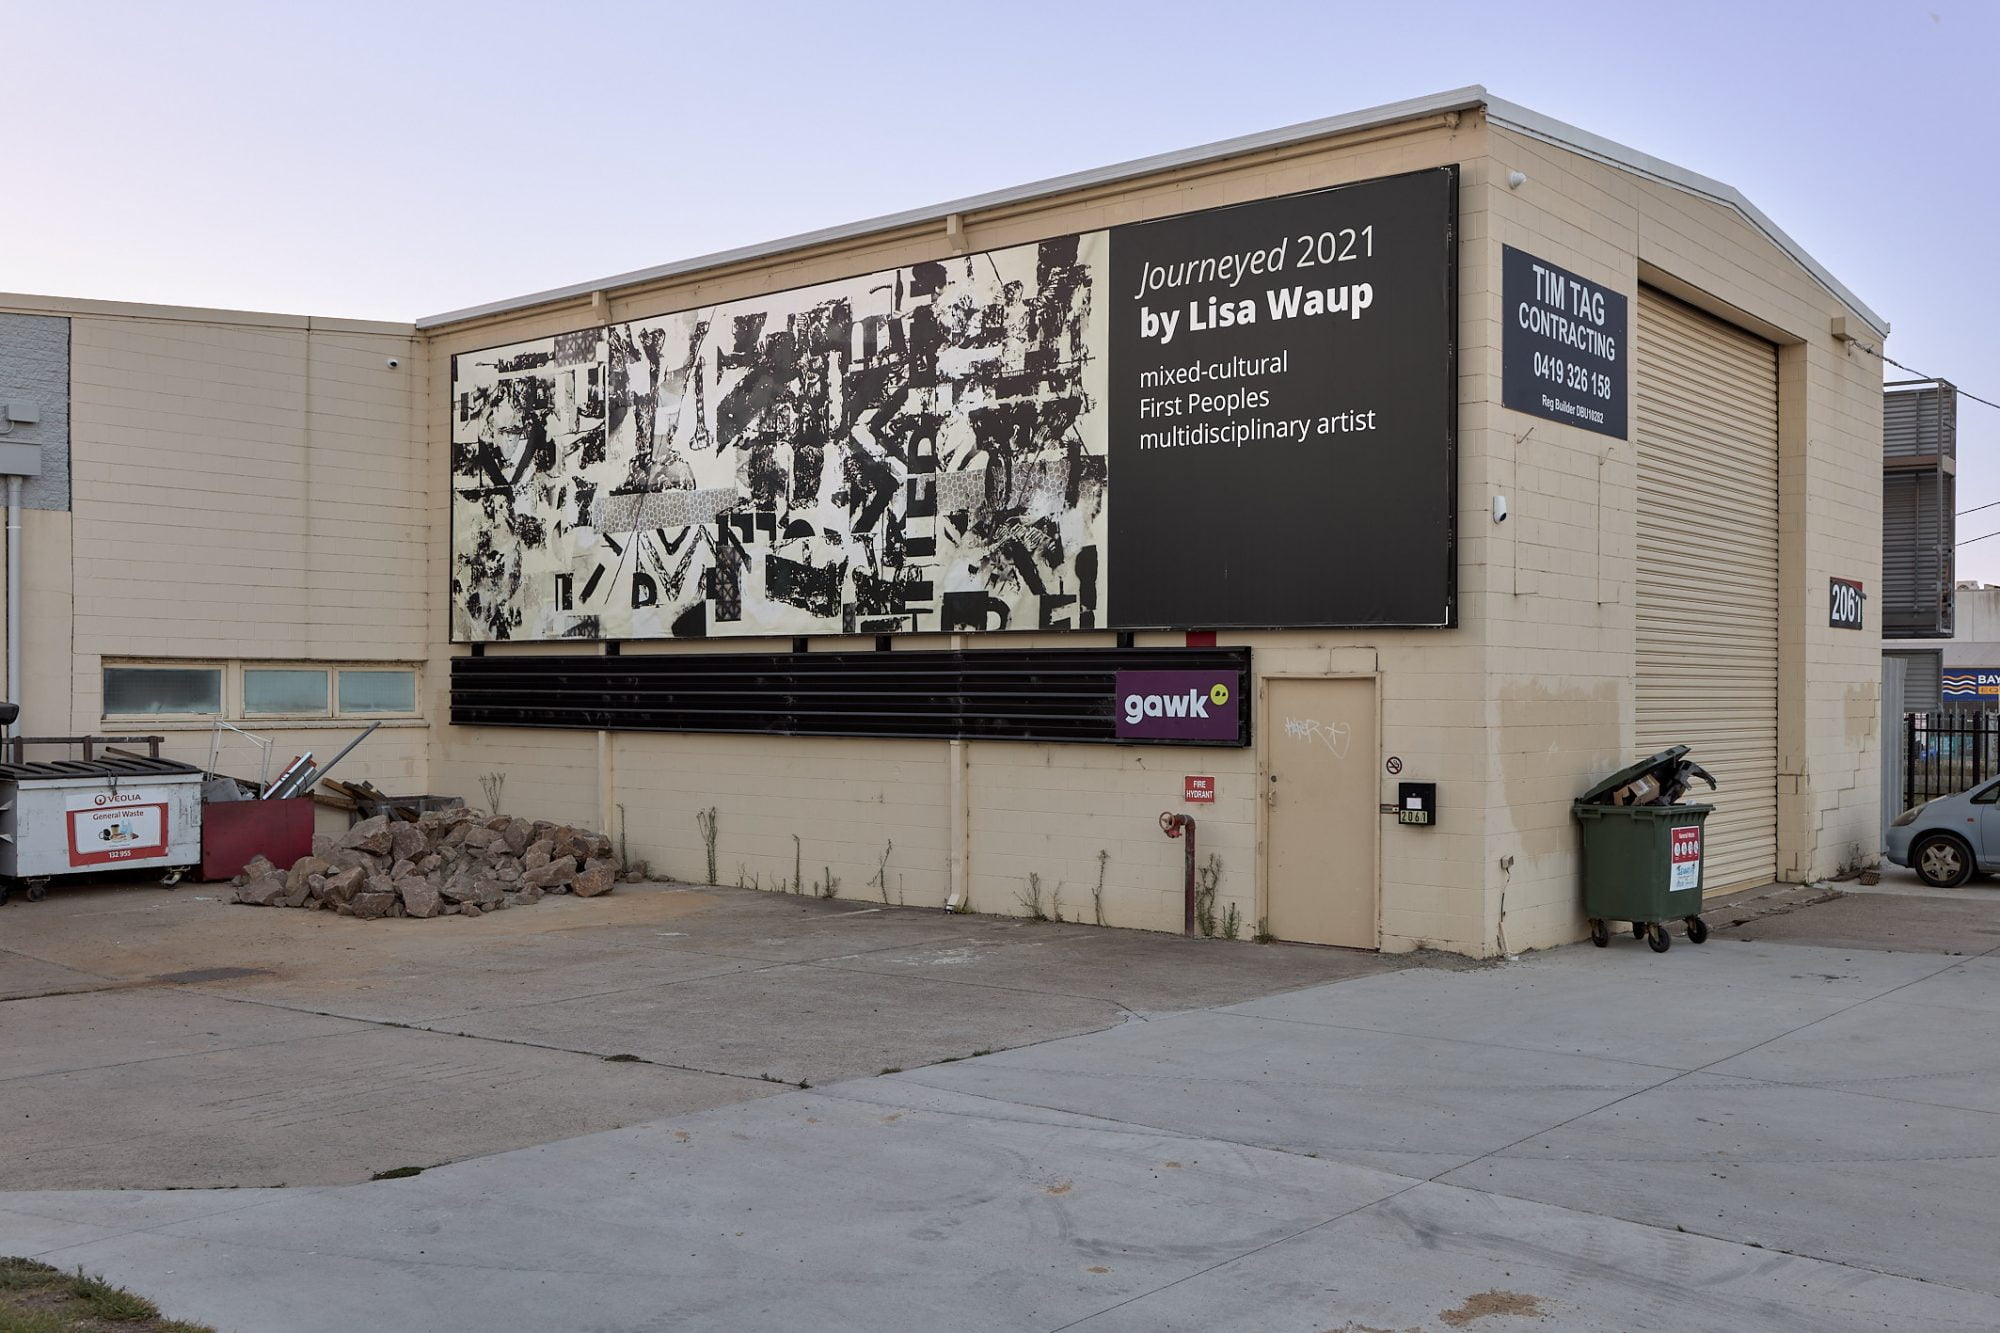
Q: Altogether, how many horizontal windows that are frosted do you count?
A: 3